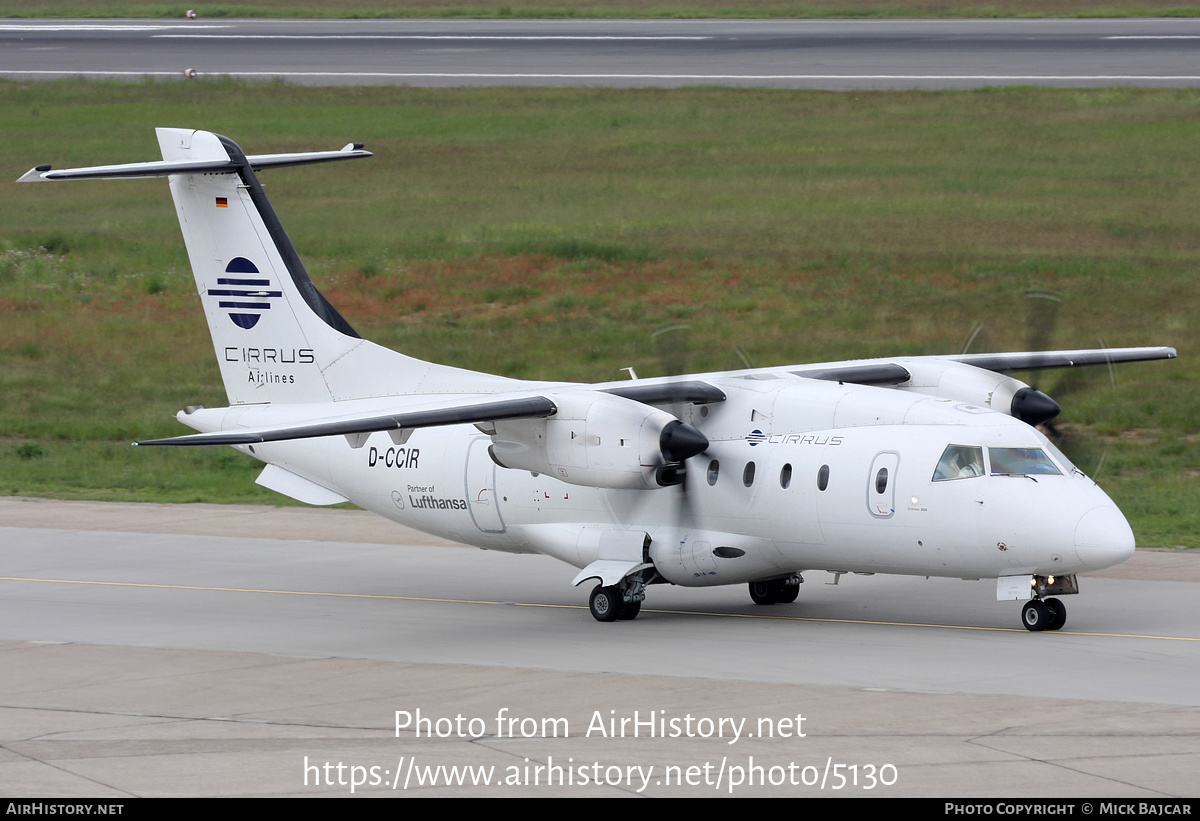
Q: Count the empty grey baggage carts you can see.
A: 0